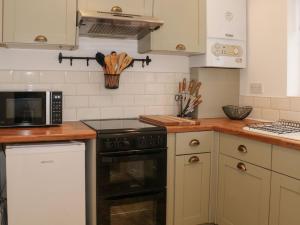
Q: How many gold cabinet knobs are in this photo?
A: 7